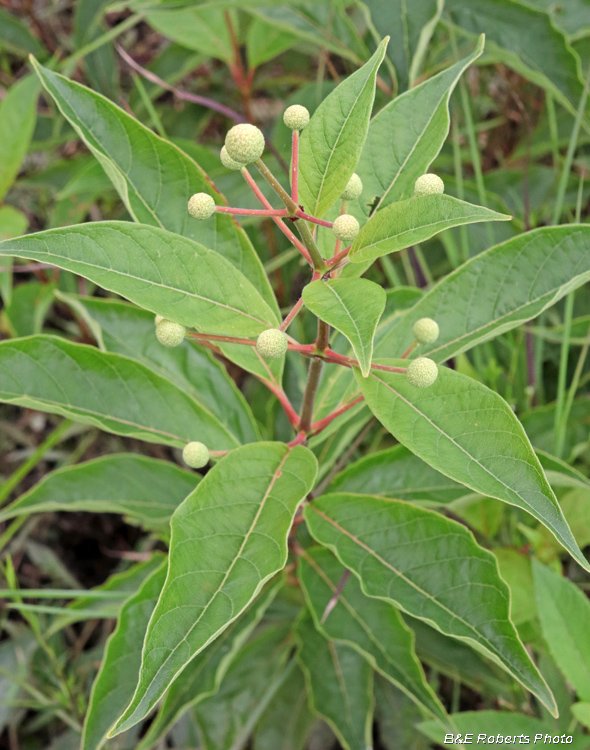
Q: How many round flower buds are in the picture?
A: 13